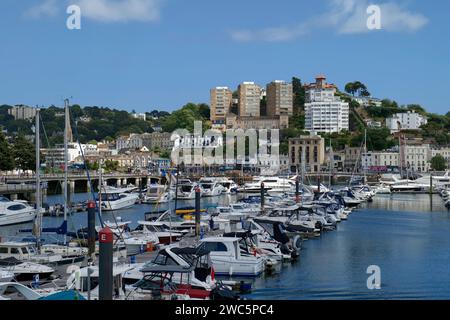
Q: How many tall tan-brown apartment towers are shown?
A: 3